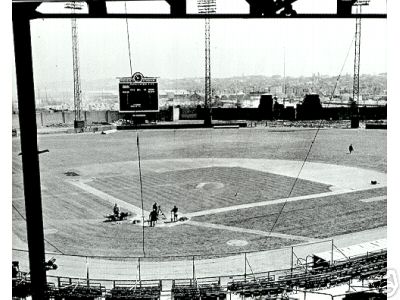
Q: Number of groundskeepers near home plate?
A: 4